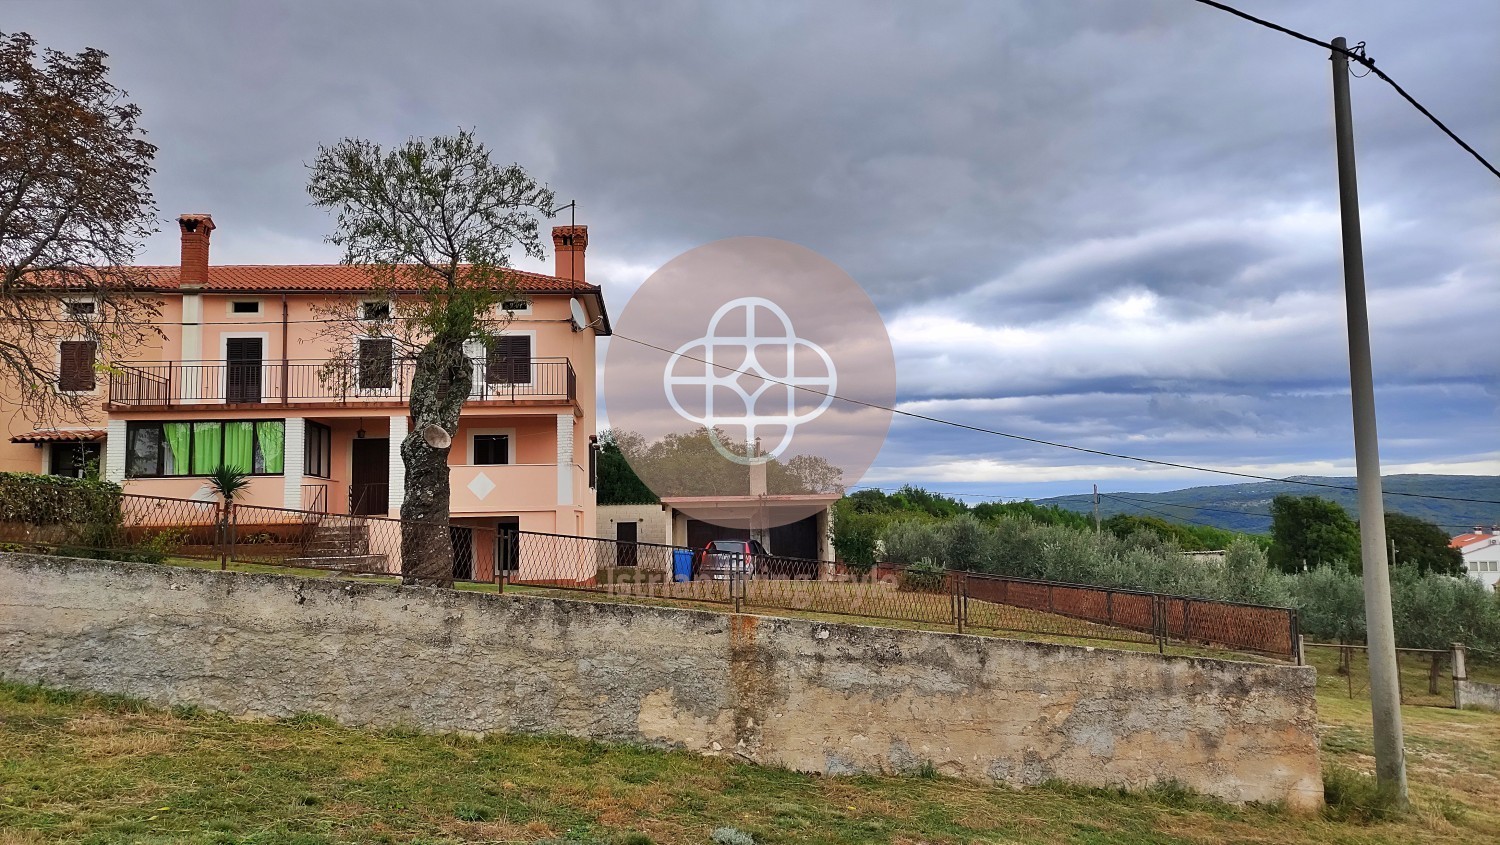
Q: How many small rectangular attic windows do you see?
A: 4